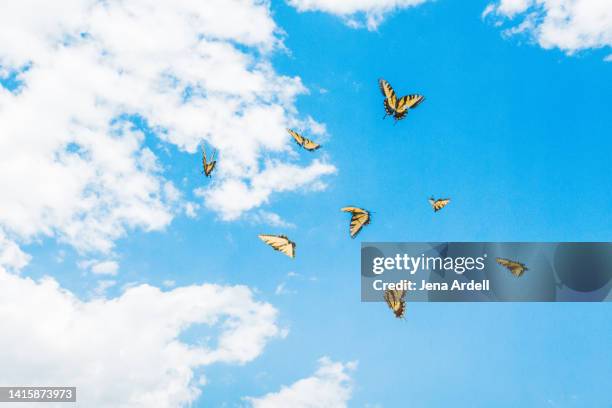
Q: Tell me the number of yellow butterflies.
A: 8